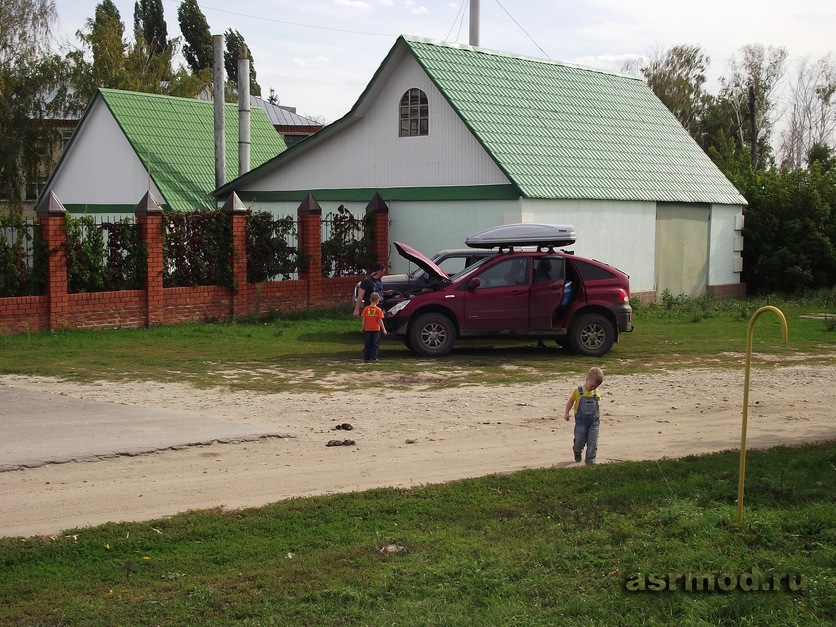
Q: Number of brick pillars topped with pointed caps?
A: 5